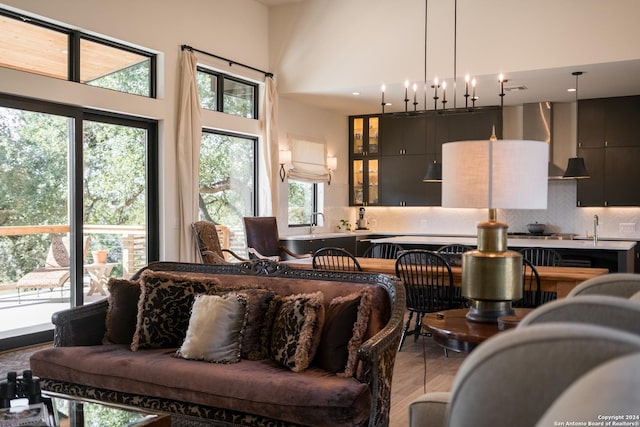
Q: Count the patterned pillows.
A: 2